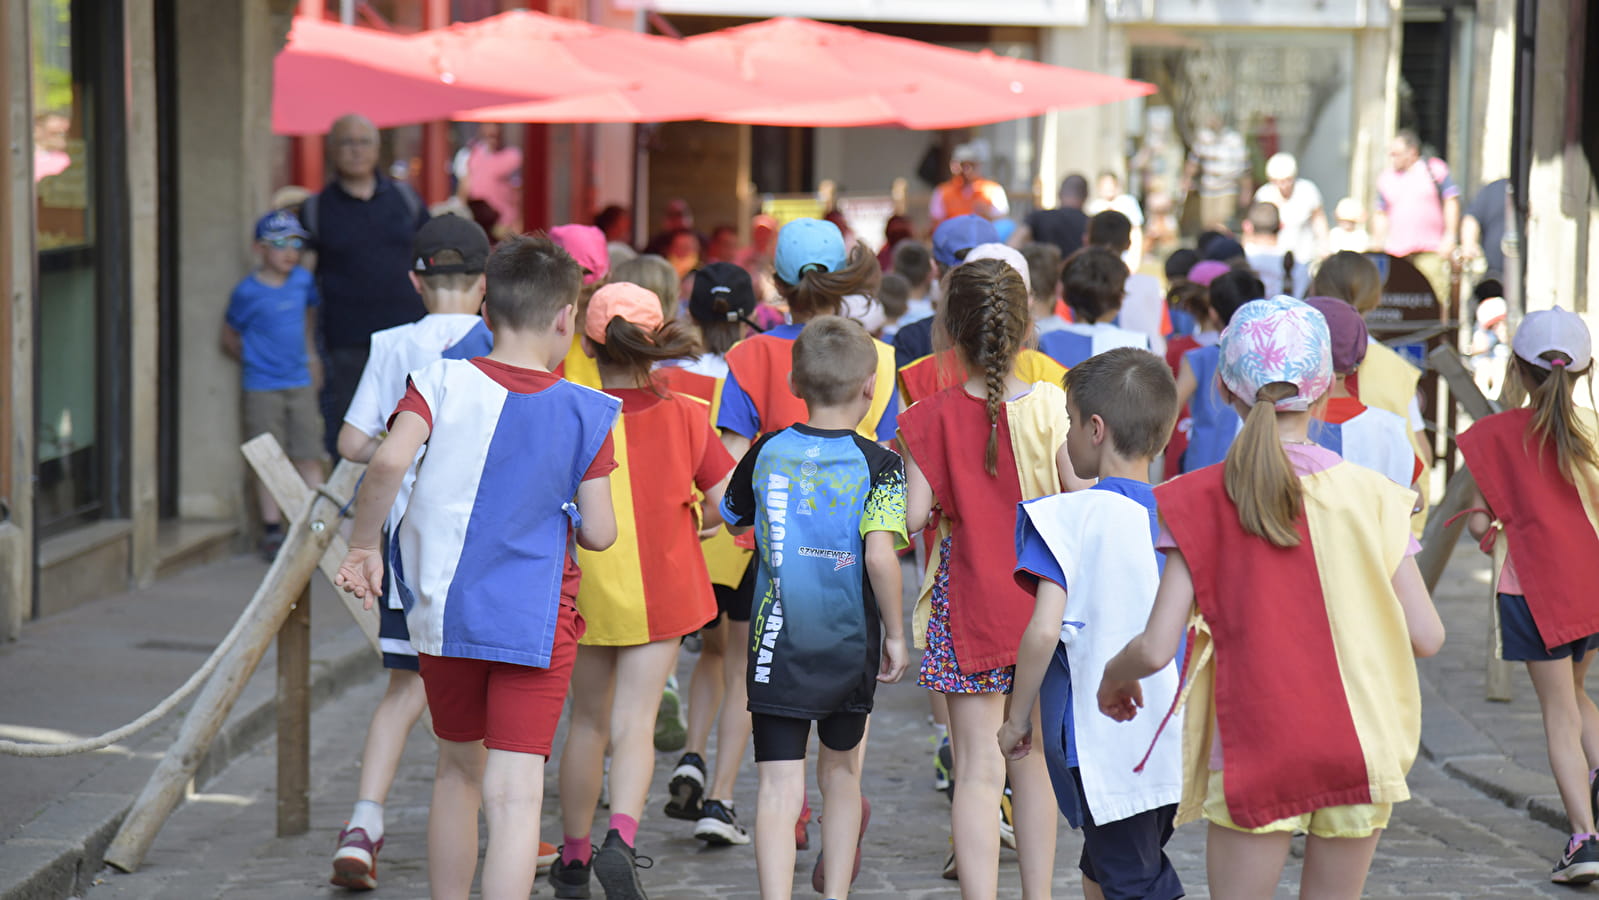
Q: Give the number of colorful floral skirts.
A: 1